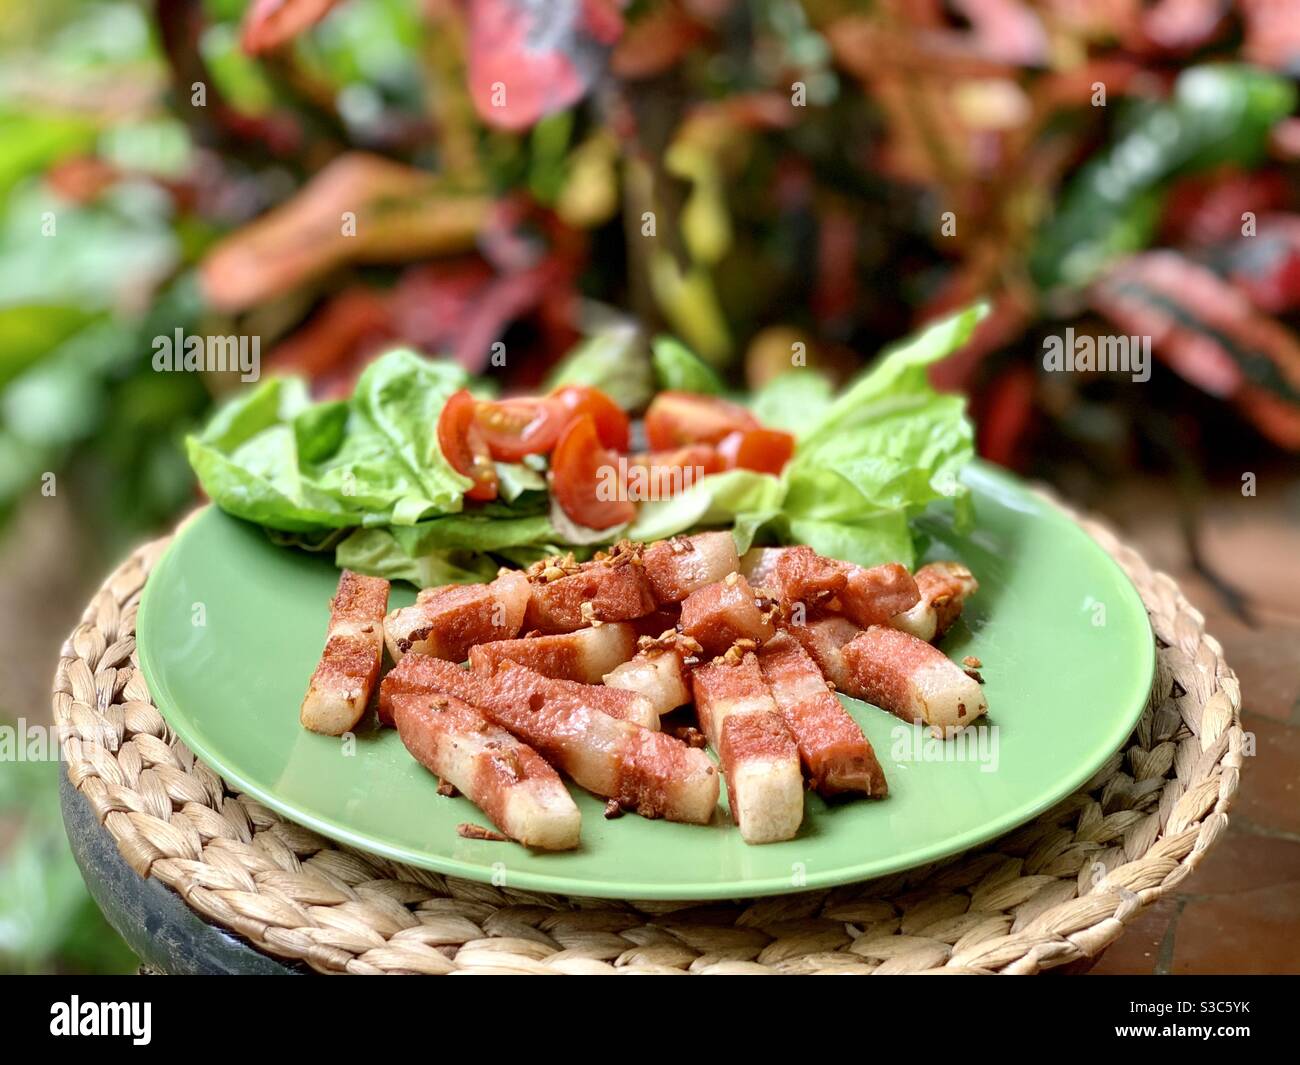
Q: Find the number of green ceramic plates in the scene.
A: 1